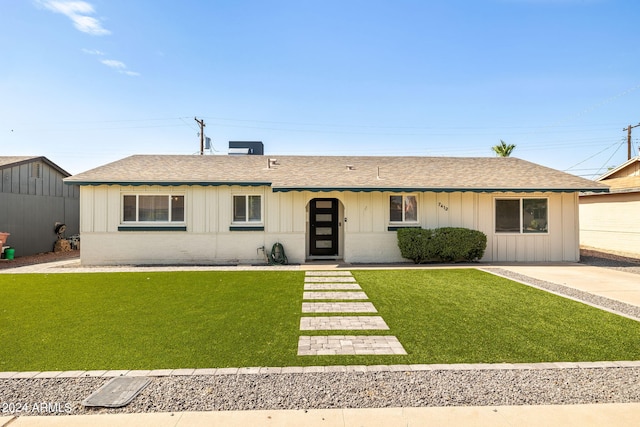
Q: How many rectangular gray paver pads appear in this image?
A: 7